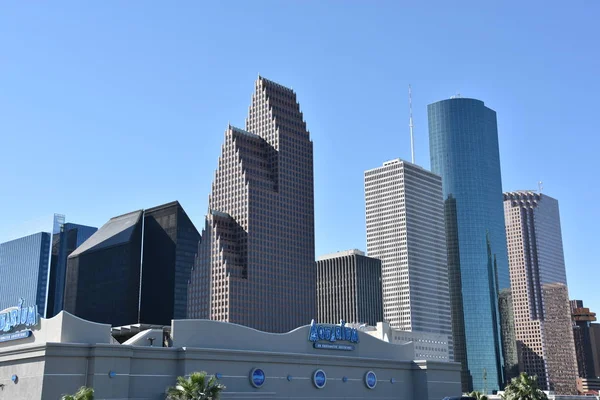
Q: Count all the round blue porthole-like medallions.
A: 3